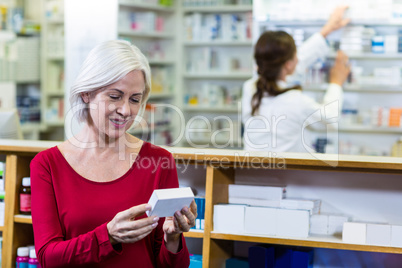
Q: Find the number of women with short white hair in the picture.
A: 1